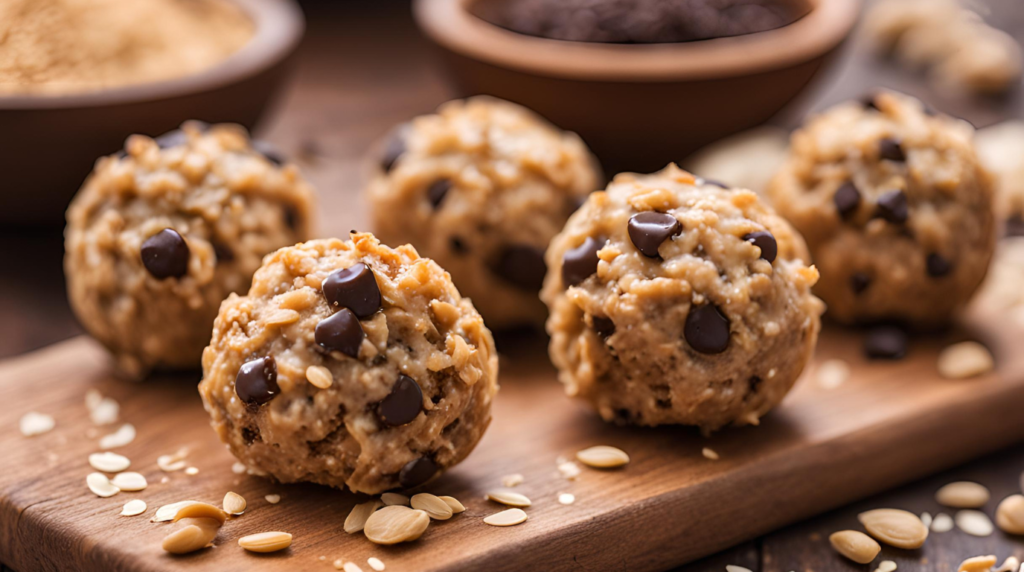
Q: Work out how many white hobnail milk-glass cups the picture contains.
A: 0